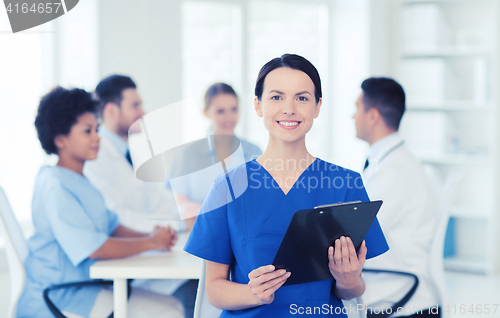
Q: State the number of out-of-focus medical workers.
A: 4